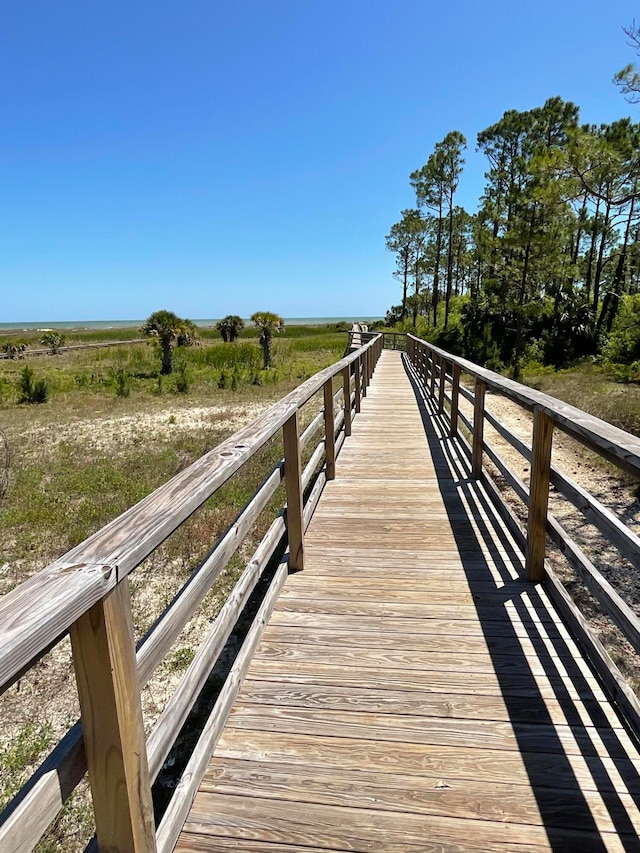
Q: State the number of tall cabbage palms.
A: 3